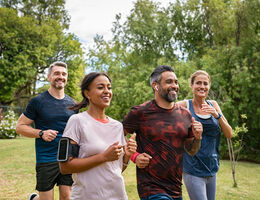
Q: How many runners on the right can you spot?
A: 2